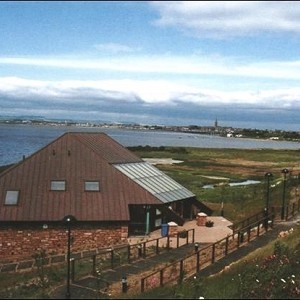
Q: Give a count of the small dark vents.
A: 2